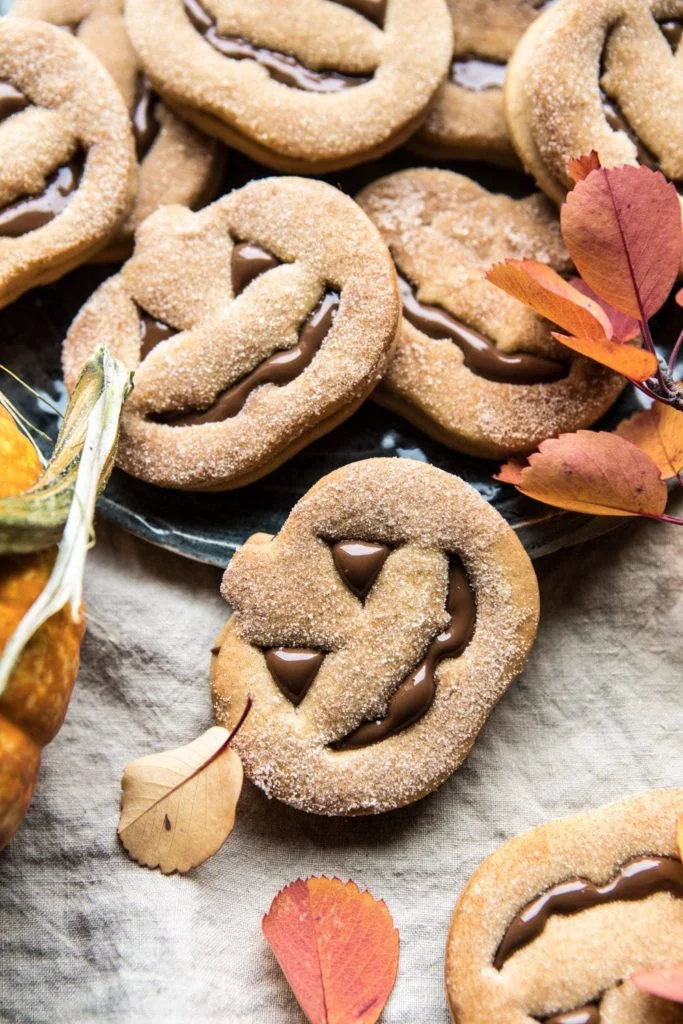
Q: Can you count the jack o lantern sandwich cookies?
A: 9